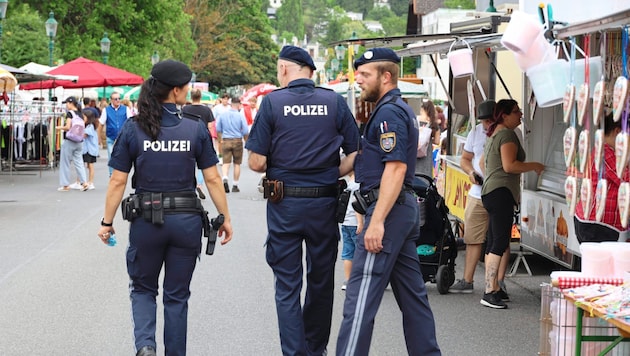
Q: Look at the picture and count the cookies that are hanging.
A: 12